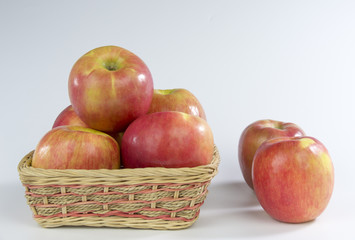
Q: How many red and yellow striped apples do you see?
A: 7